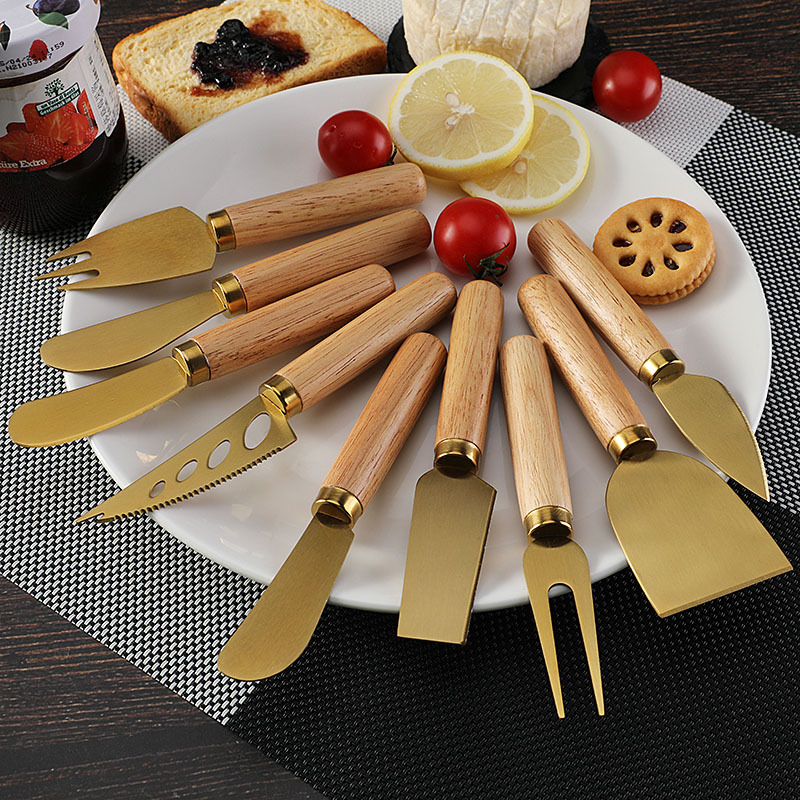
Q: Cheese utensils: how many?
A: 9